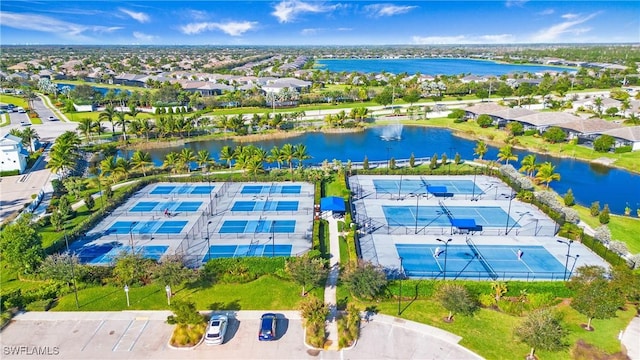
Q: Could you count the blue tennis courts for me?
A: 11